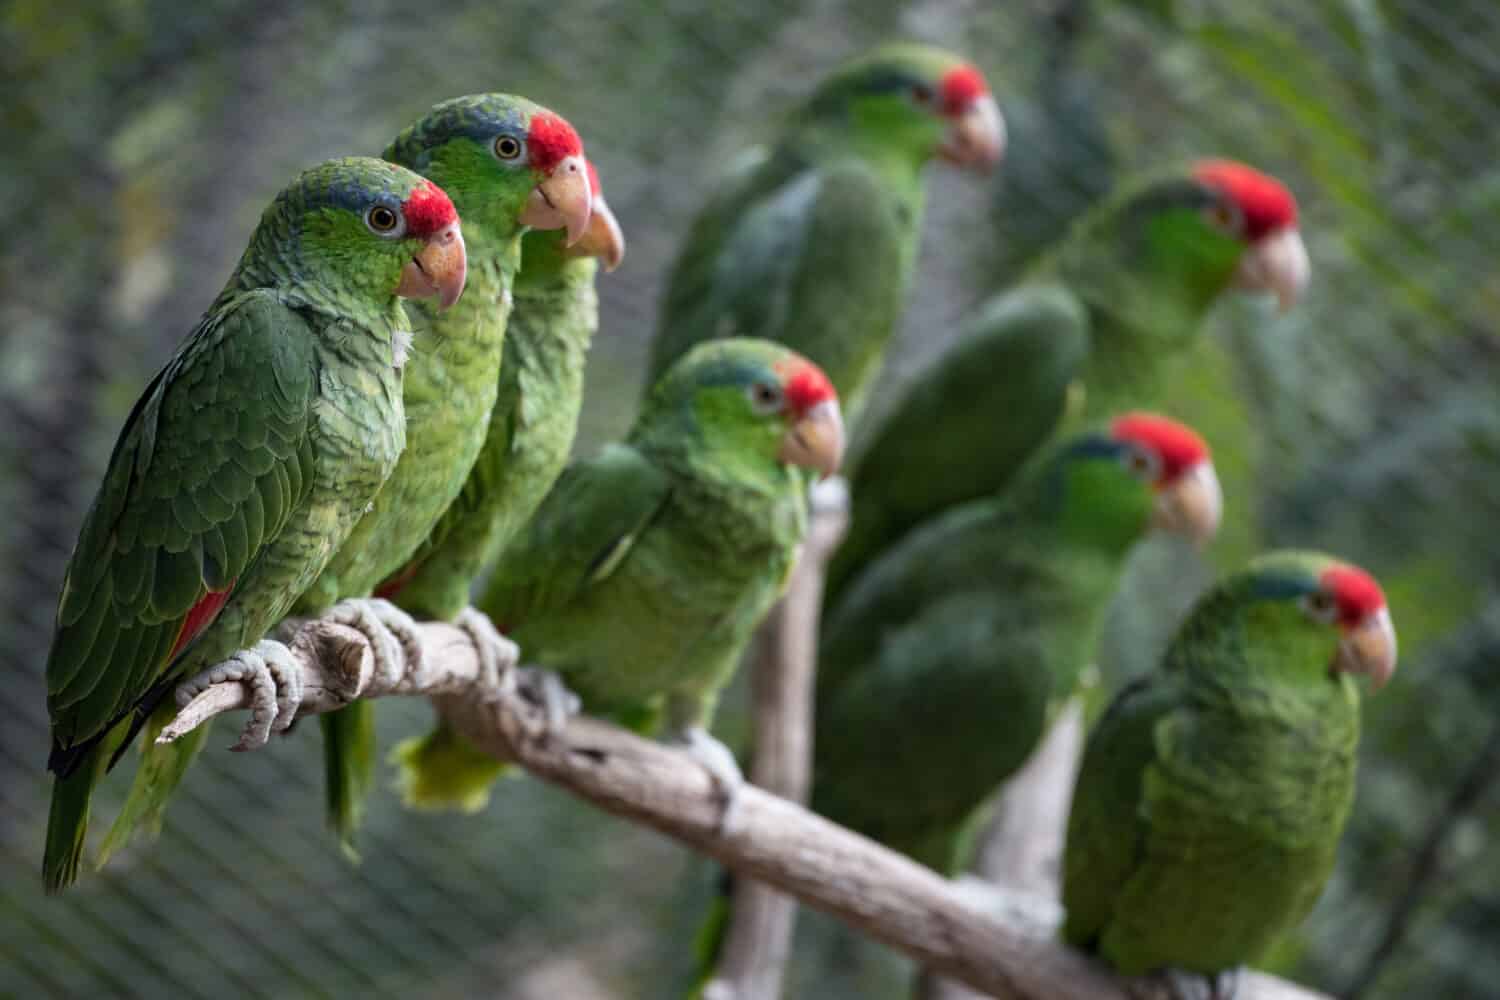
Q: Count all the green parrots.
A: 8